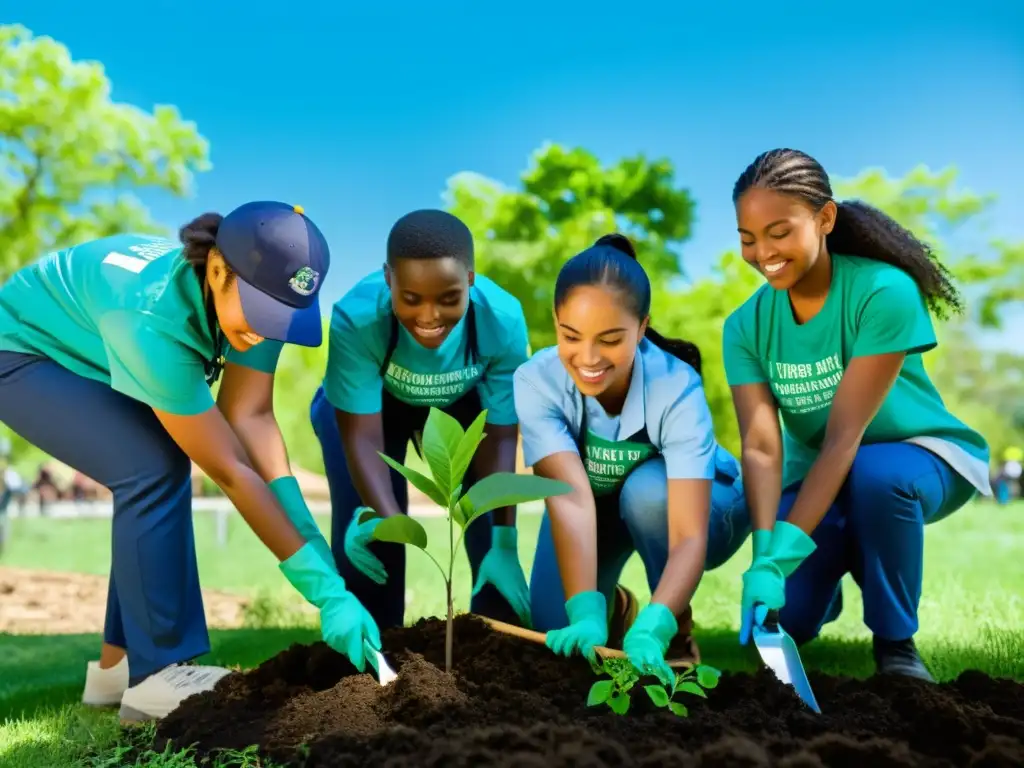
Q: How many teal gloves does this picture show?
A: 8